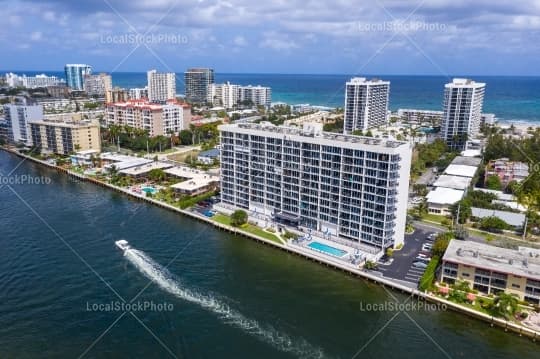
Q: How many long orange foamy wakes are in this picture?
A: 0